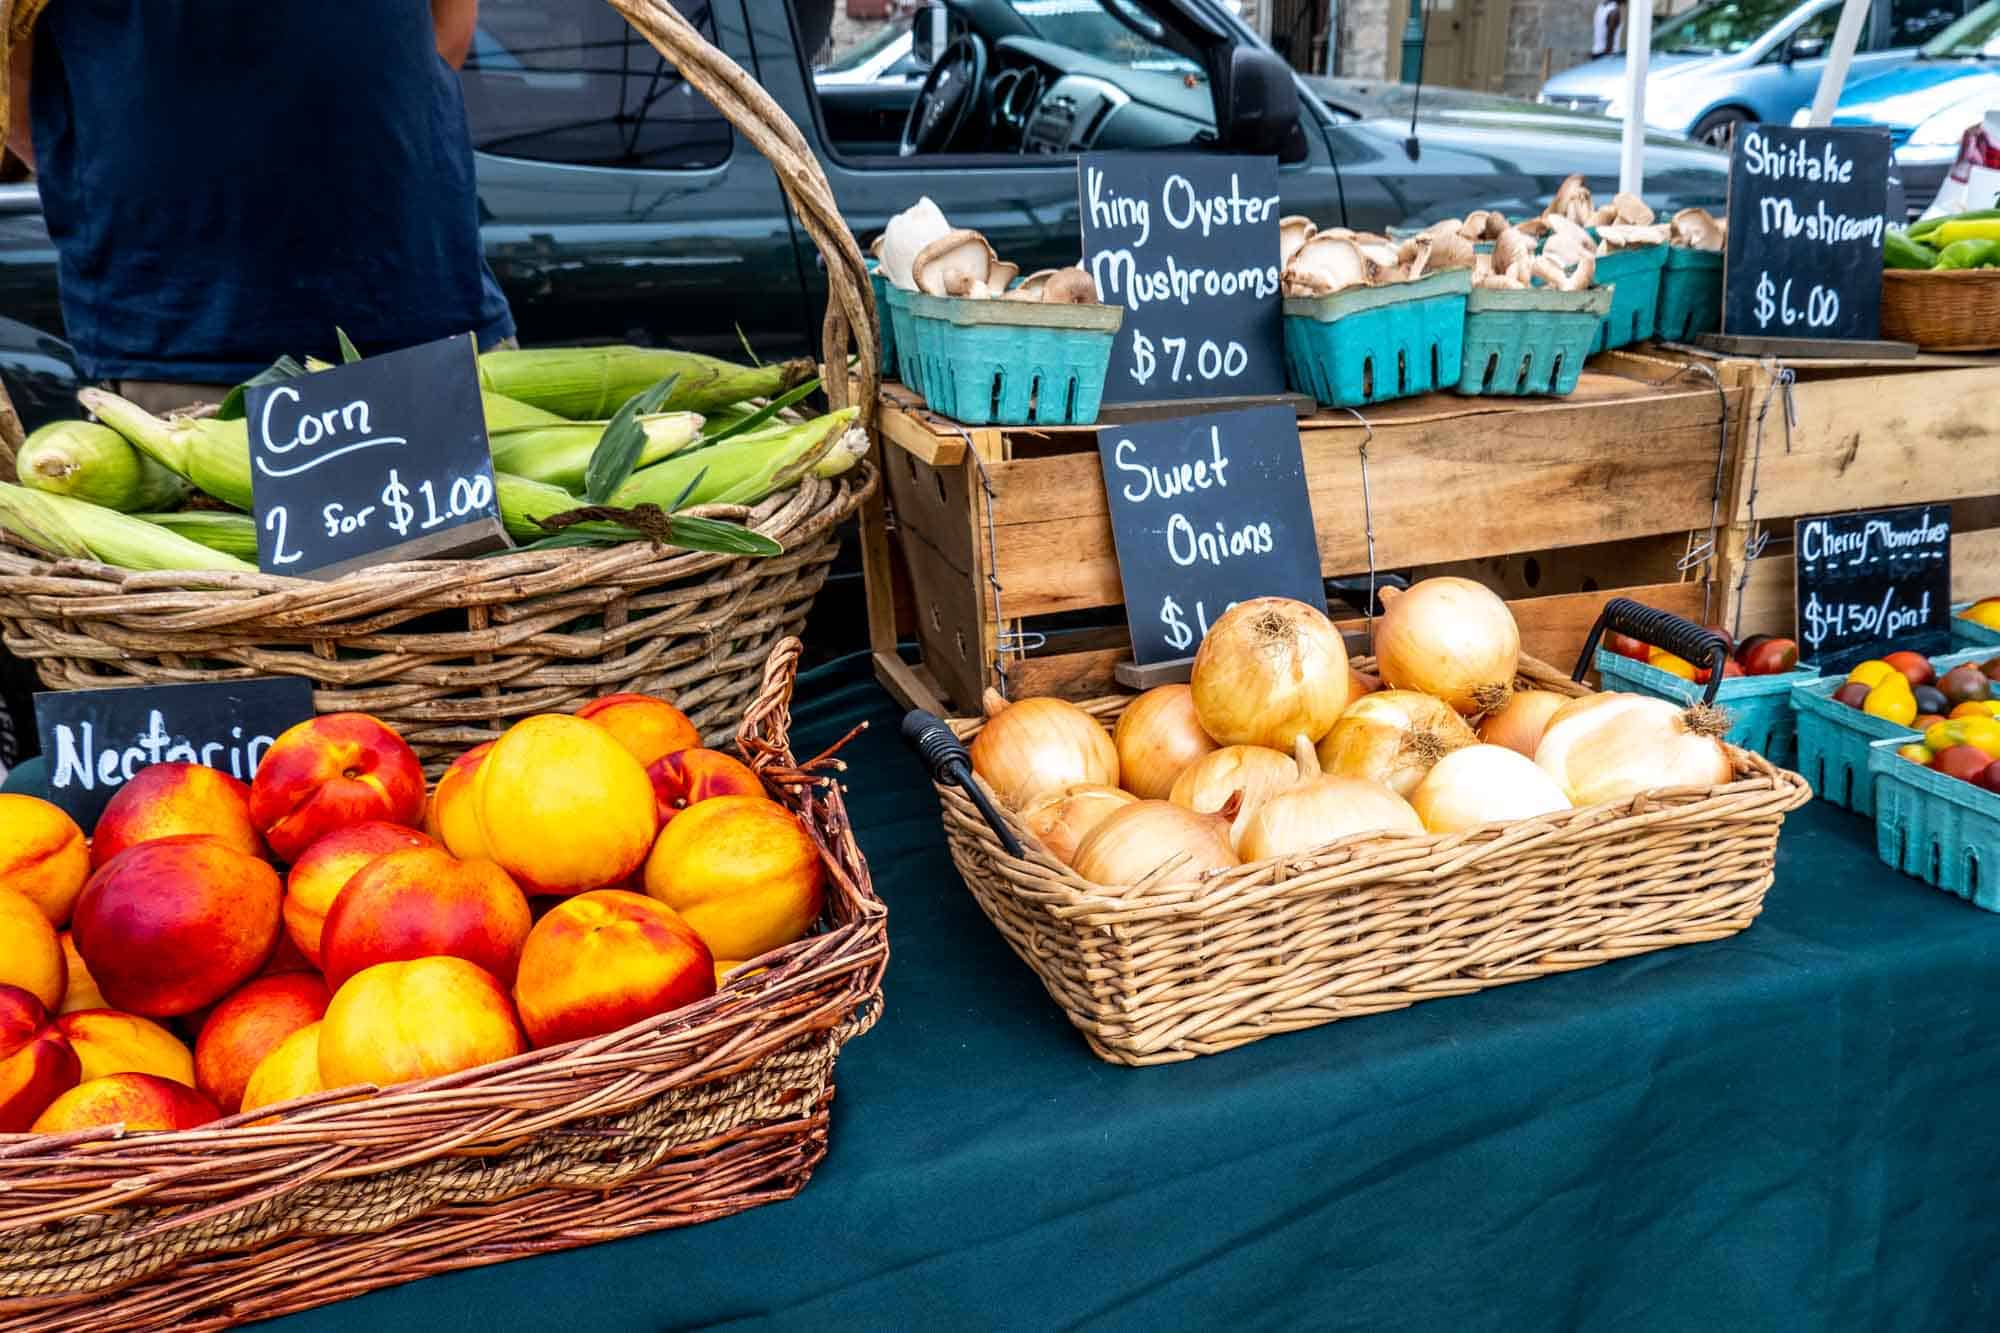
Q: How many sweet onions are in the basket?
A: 13